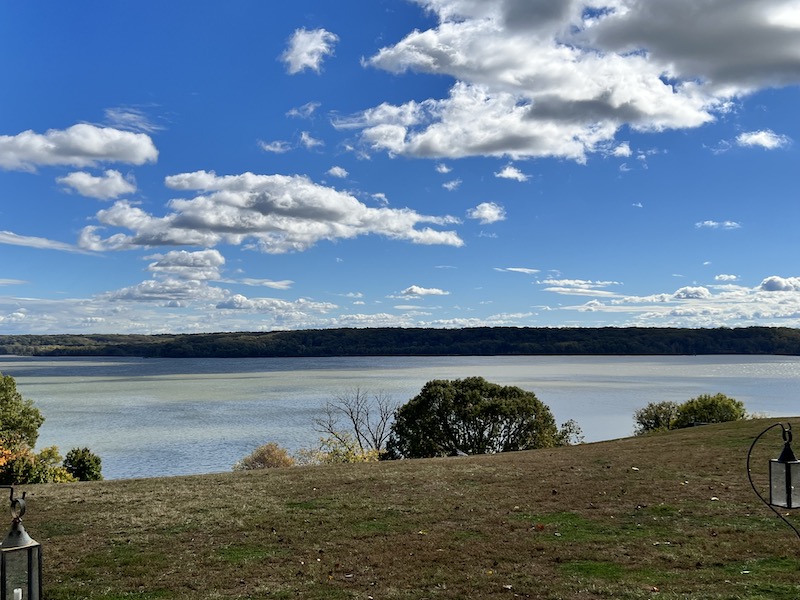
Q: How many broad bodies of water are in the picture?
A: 1